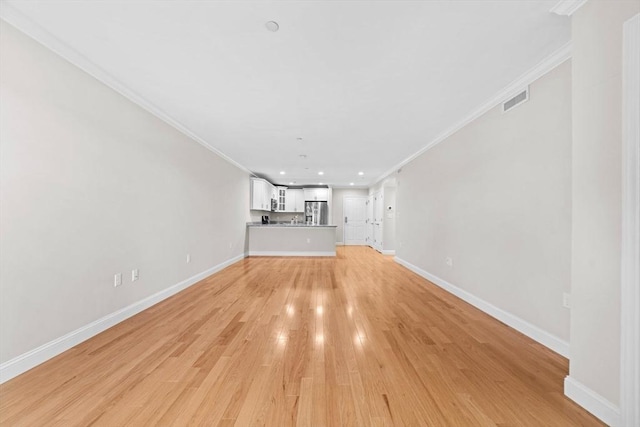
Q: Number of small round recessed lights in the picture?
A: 6